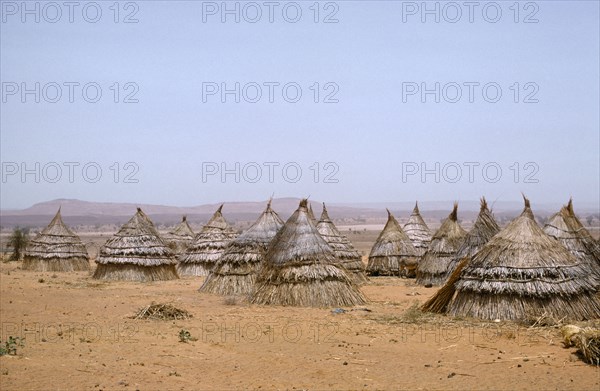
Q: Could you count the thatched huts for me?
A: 14